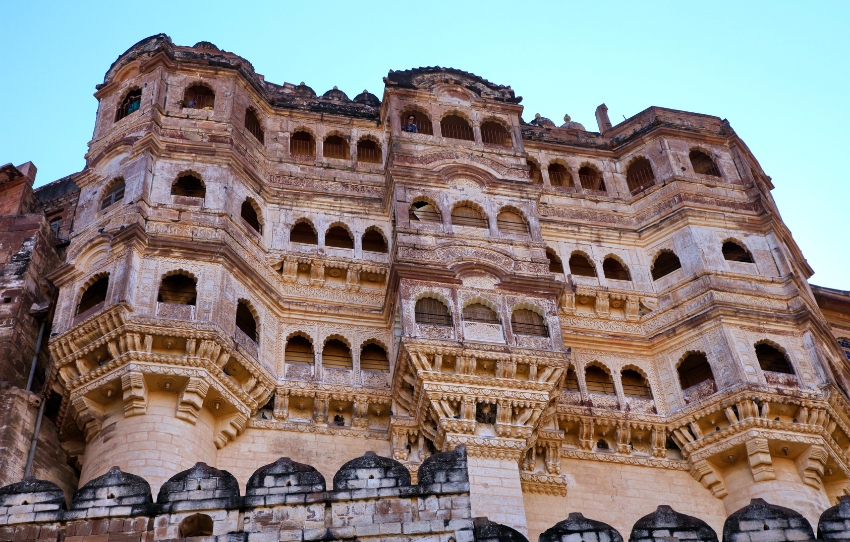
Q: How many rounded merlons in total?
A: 11